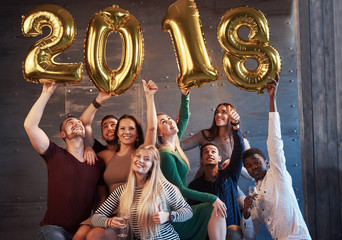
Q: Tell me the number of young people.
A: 8